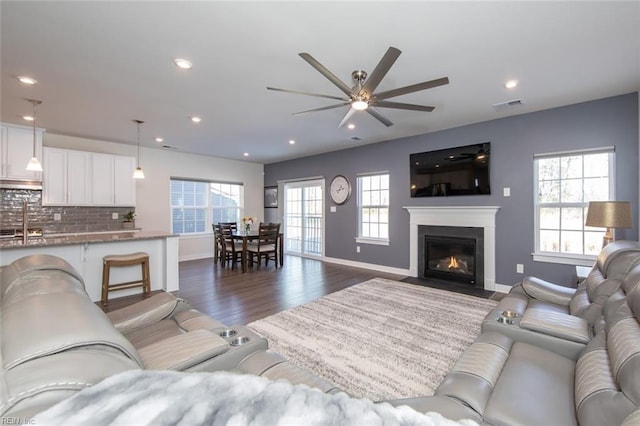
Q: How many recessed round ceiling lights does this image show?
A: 9